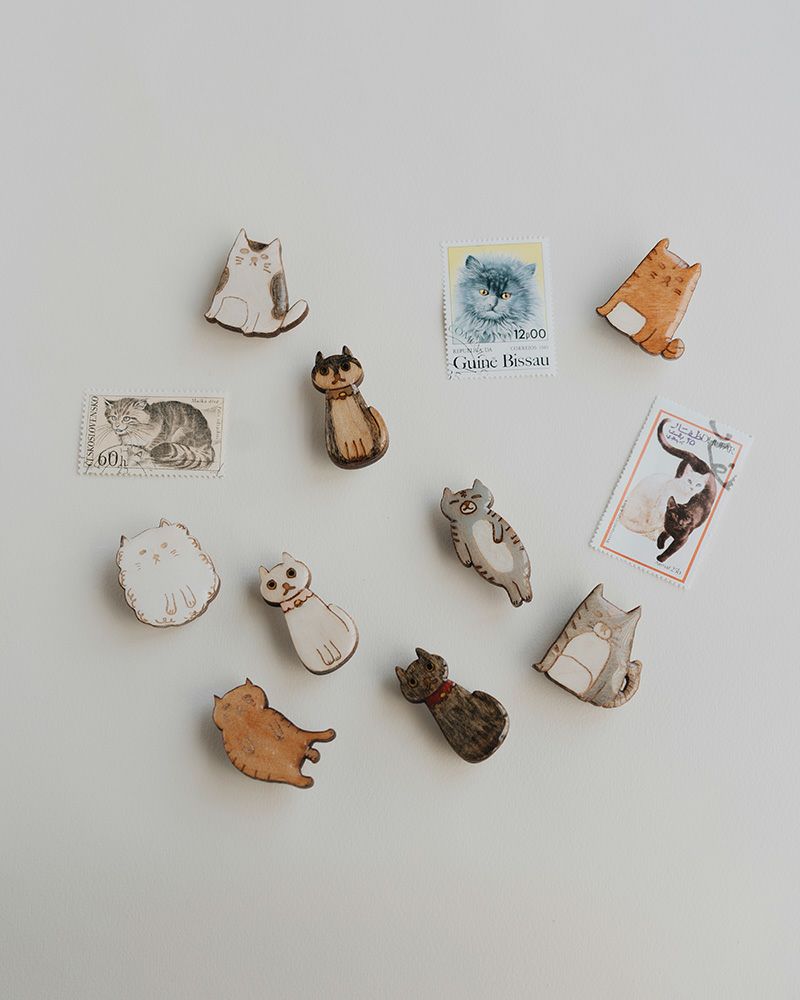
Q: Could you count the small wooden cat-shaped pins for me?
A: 9